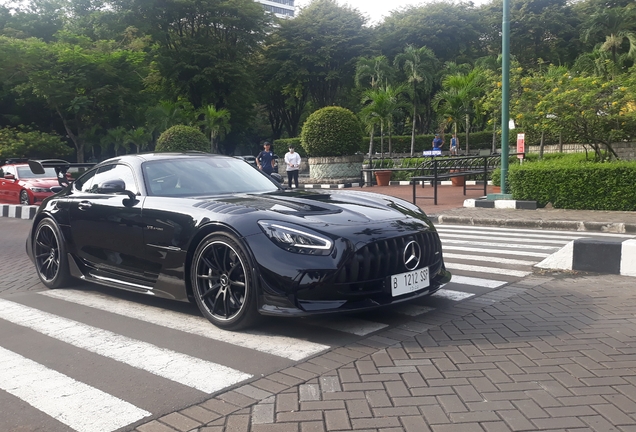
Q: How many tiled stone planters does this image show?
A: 1